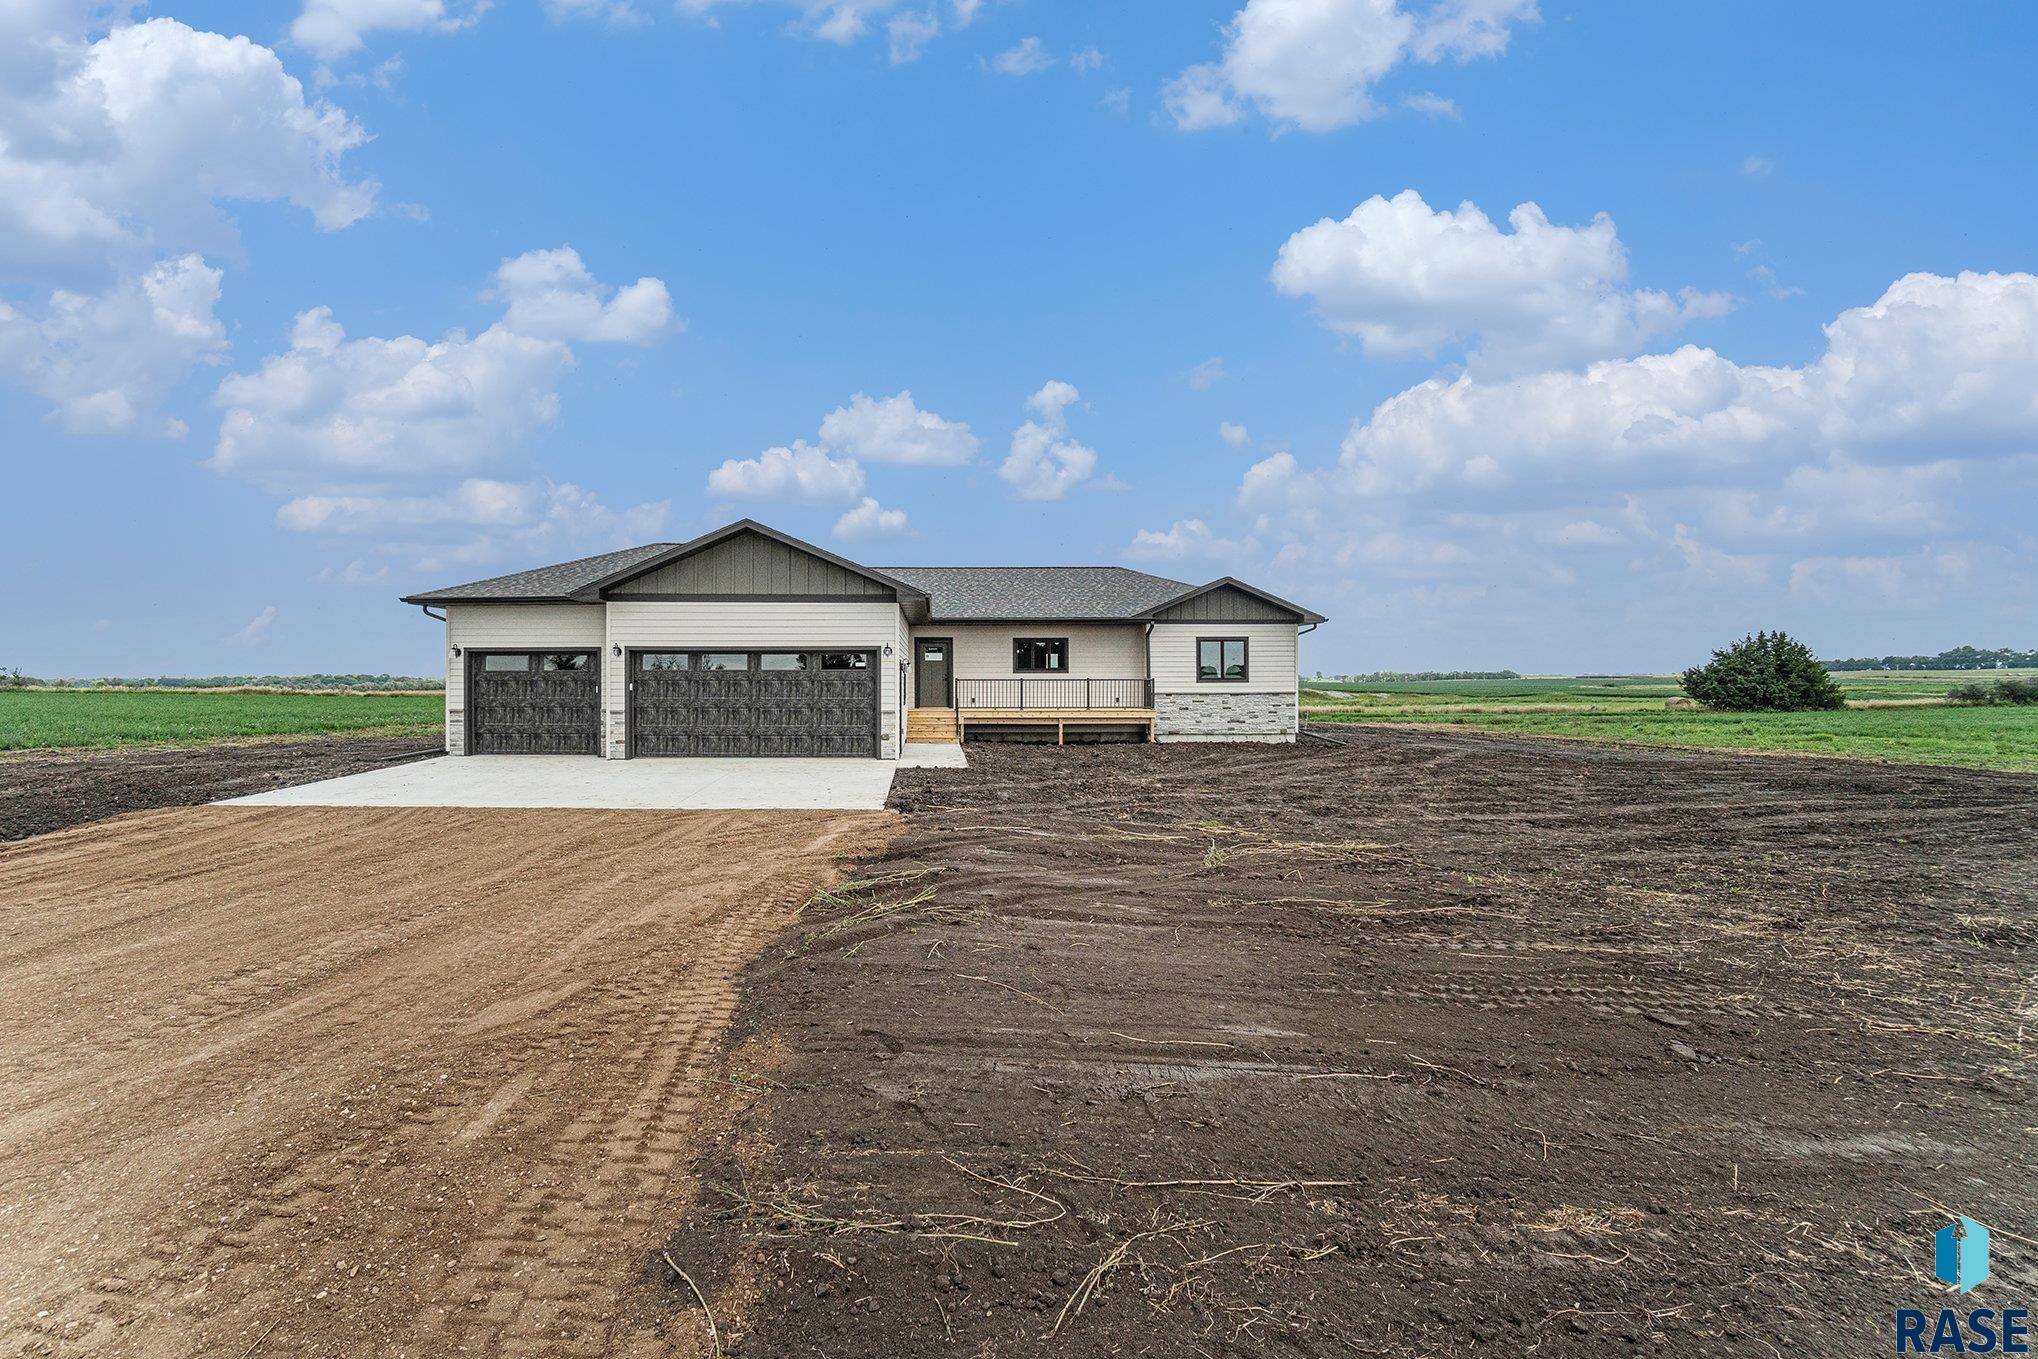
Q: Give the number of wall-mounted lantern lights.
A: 4